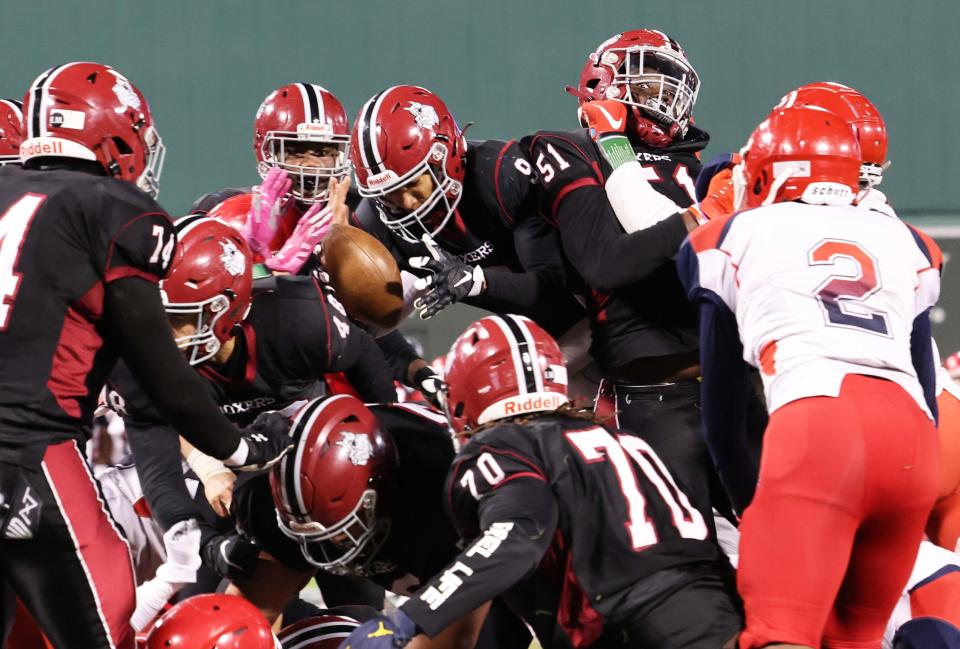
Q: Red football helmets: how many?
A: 13